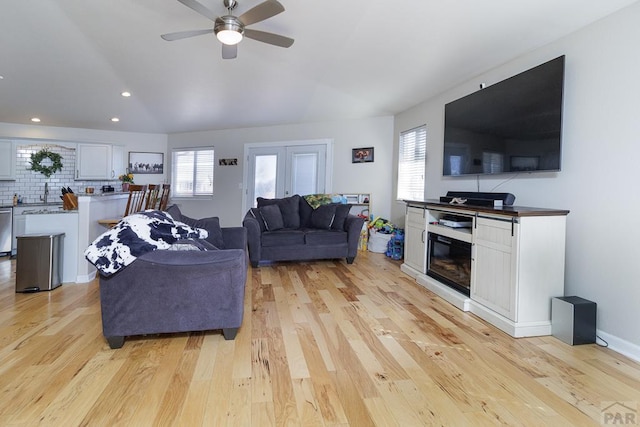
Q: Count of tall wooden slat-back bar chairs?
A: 3